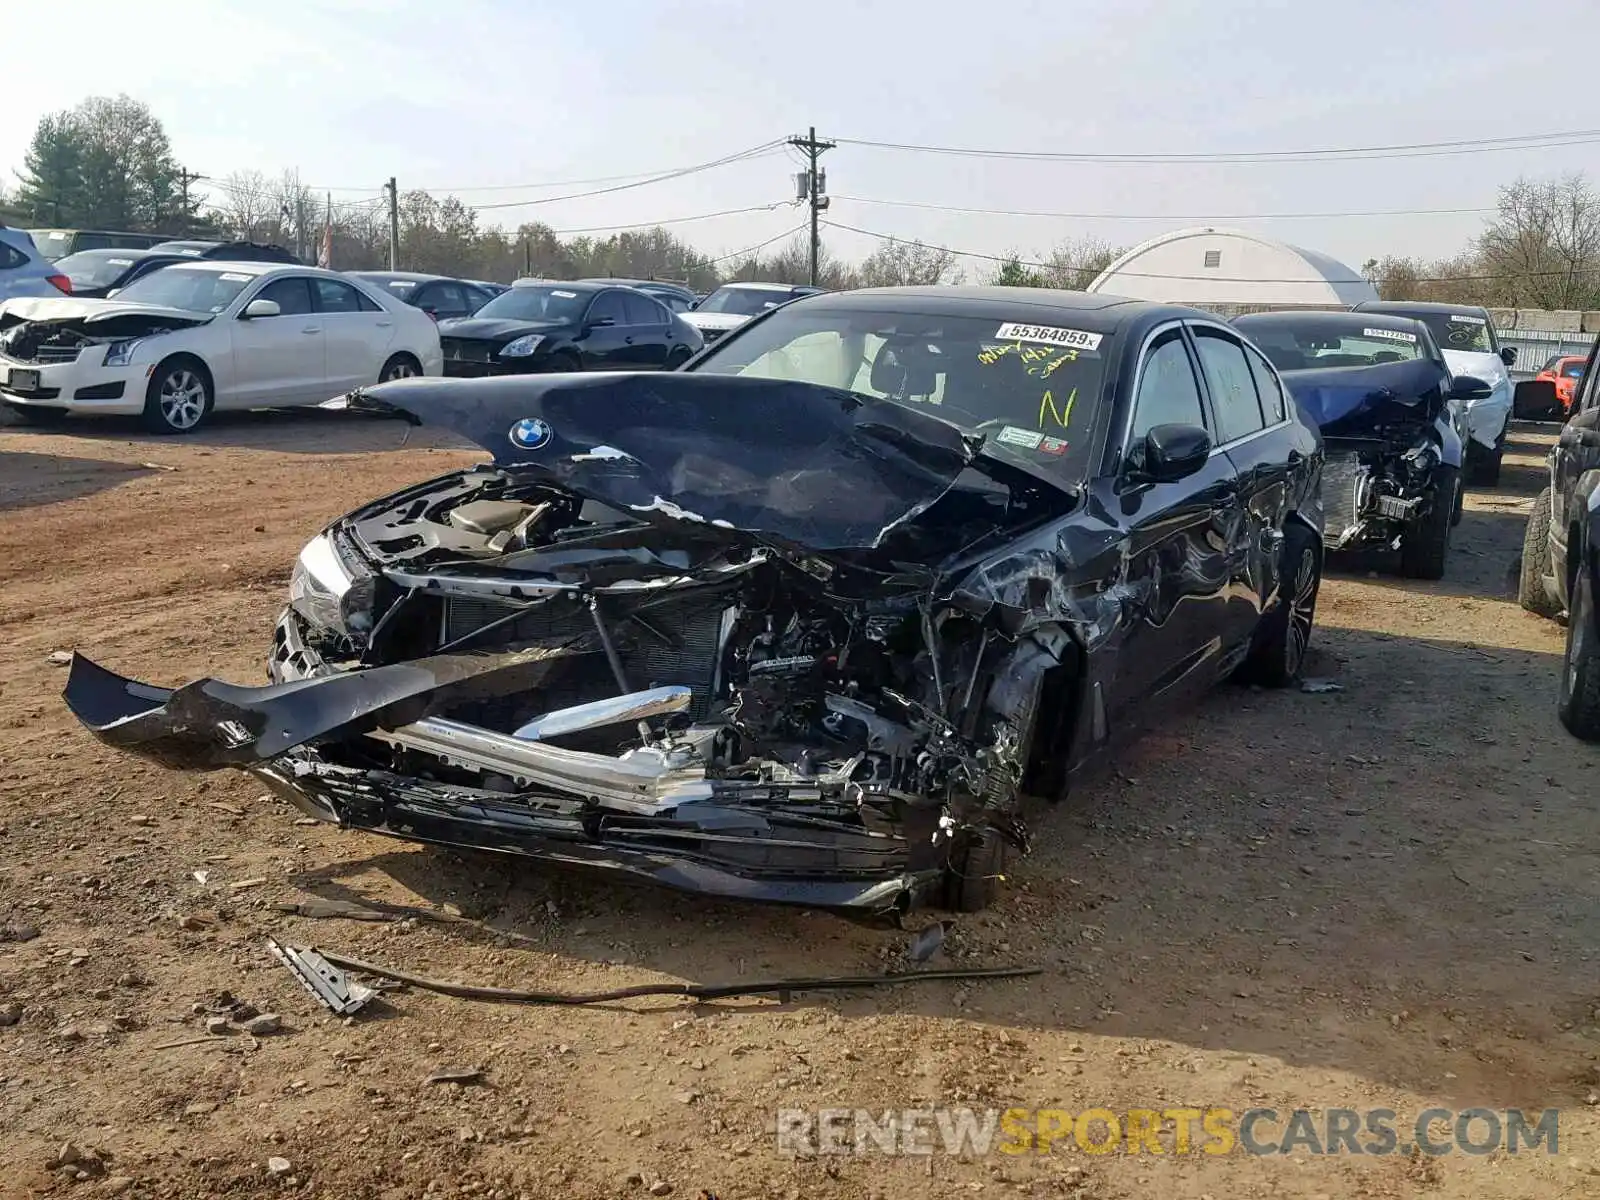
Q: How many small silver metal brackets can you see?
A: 1